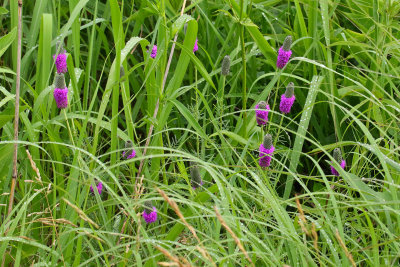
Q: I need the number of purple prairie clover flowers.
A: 12